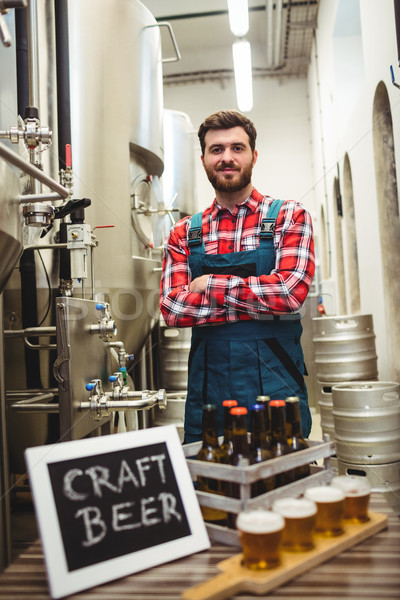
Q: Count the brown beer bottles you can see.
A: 7